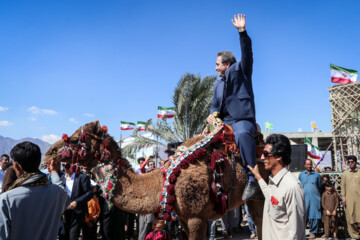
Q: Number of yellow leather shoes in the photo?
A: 0